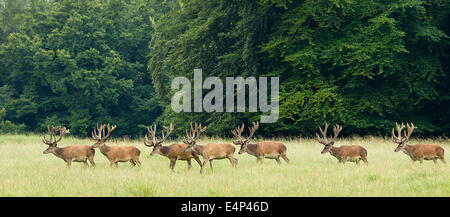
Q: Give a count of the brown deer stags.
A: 7